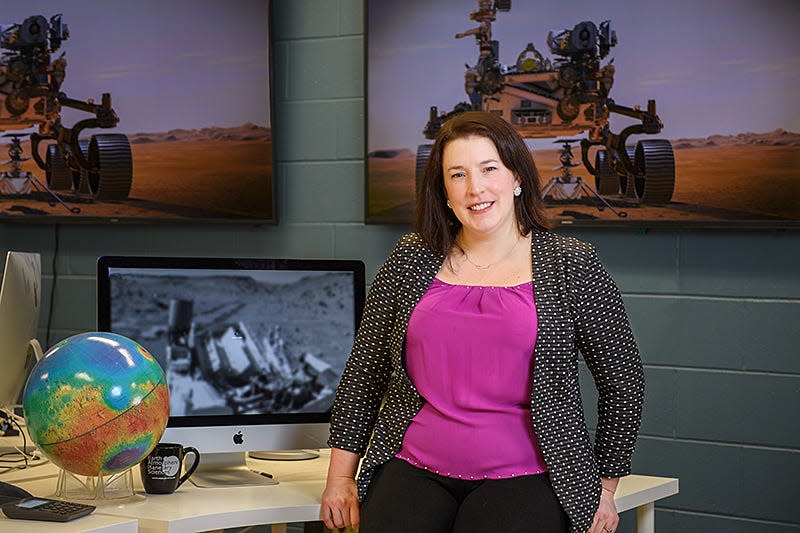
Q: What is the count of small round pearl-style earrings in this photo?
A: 2